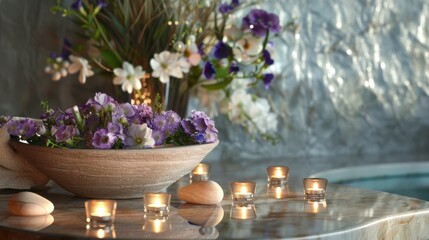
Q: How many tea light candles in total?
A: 6